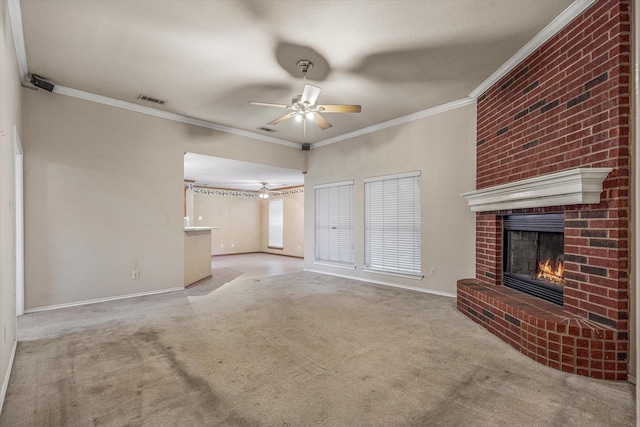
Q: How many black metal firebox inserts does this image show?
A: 1